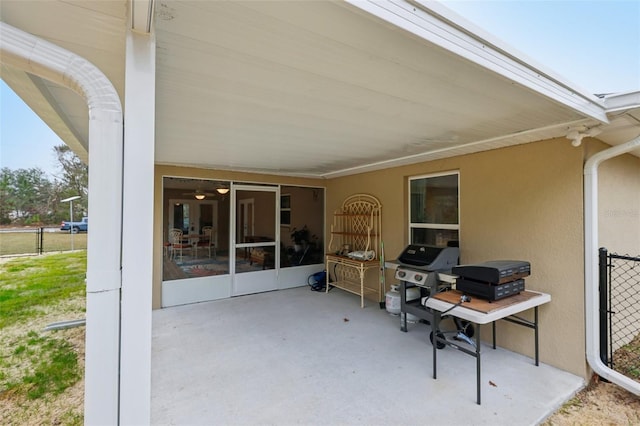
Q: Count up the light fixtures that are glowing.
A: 2